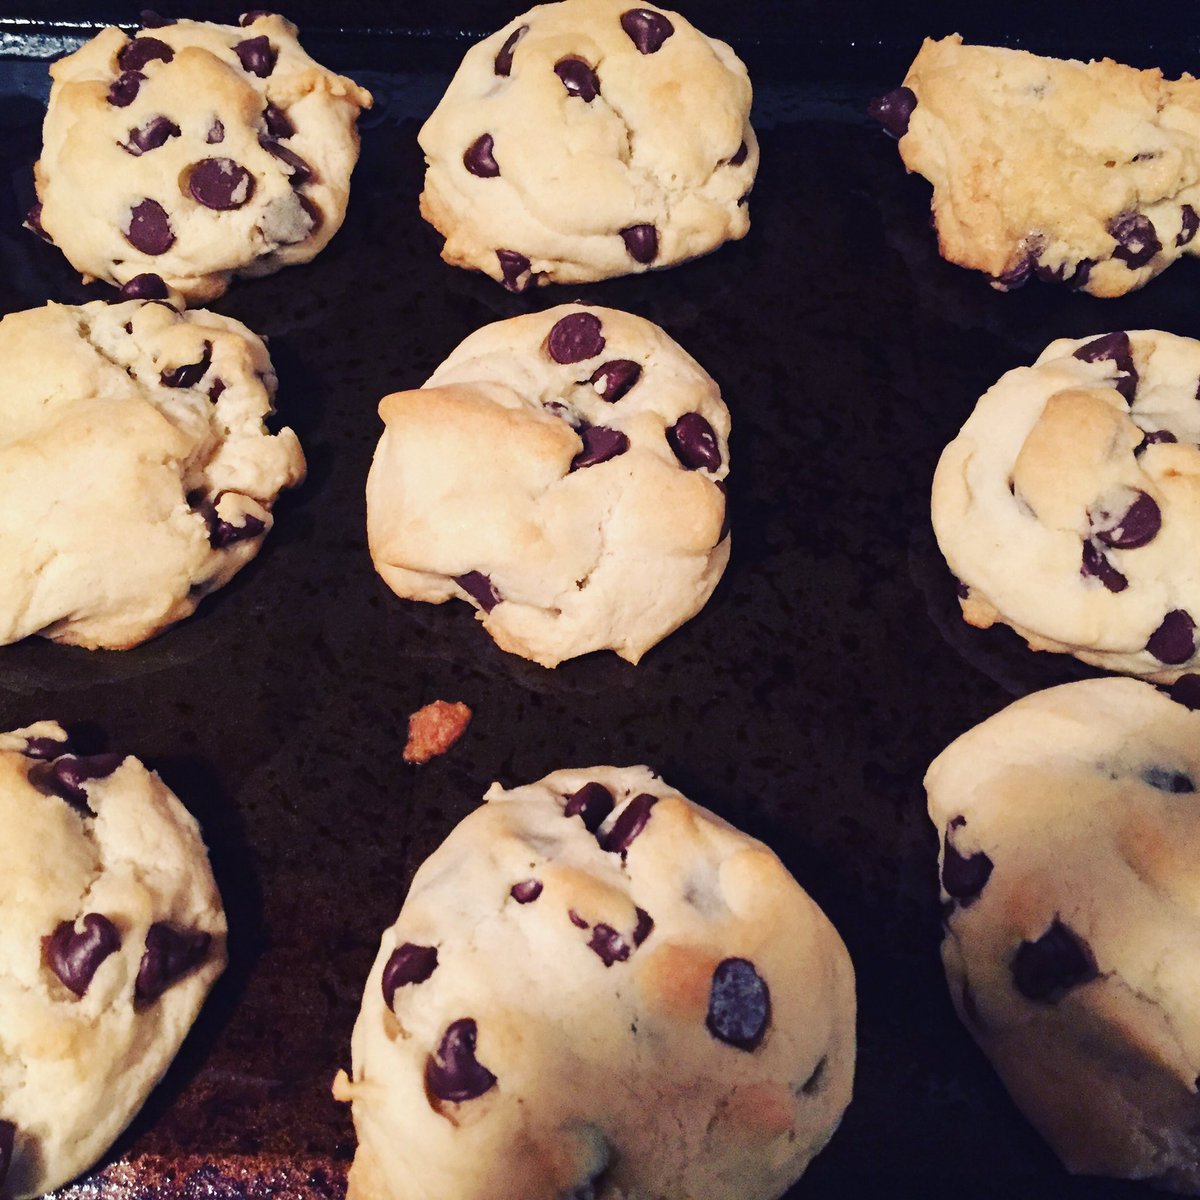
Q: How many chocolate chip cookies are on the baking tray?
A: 9